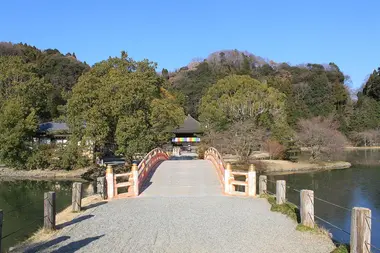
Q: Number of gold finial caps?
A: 4